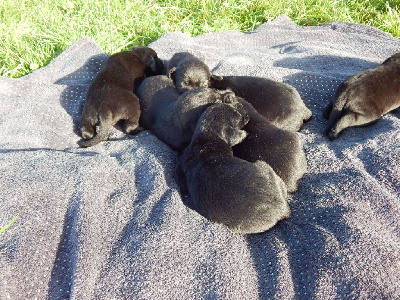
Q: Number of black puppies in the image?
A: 7